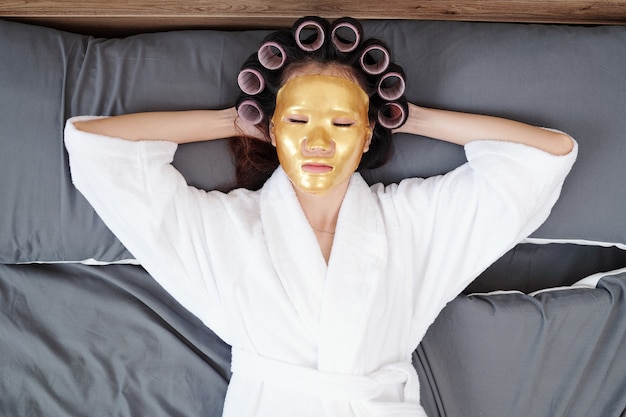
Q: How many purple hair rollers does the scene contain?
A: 8